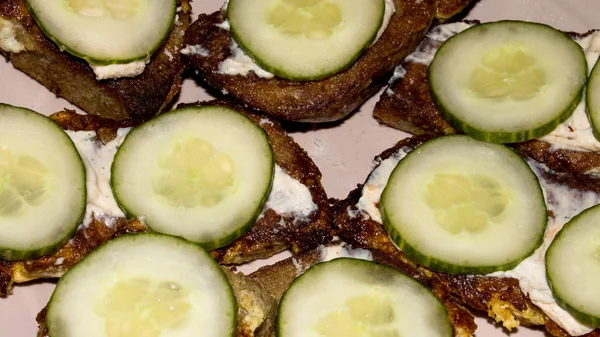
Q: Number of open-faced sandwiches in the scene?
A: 7